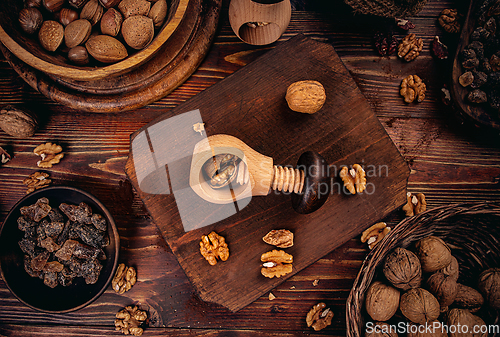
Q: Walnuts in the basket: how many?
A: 11